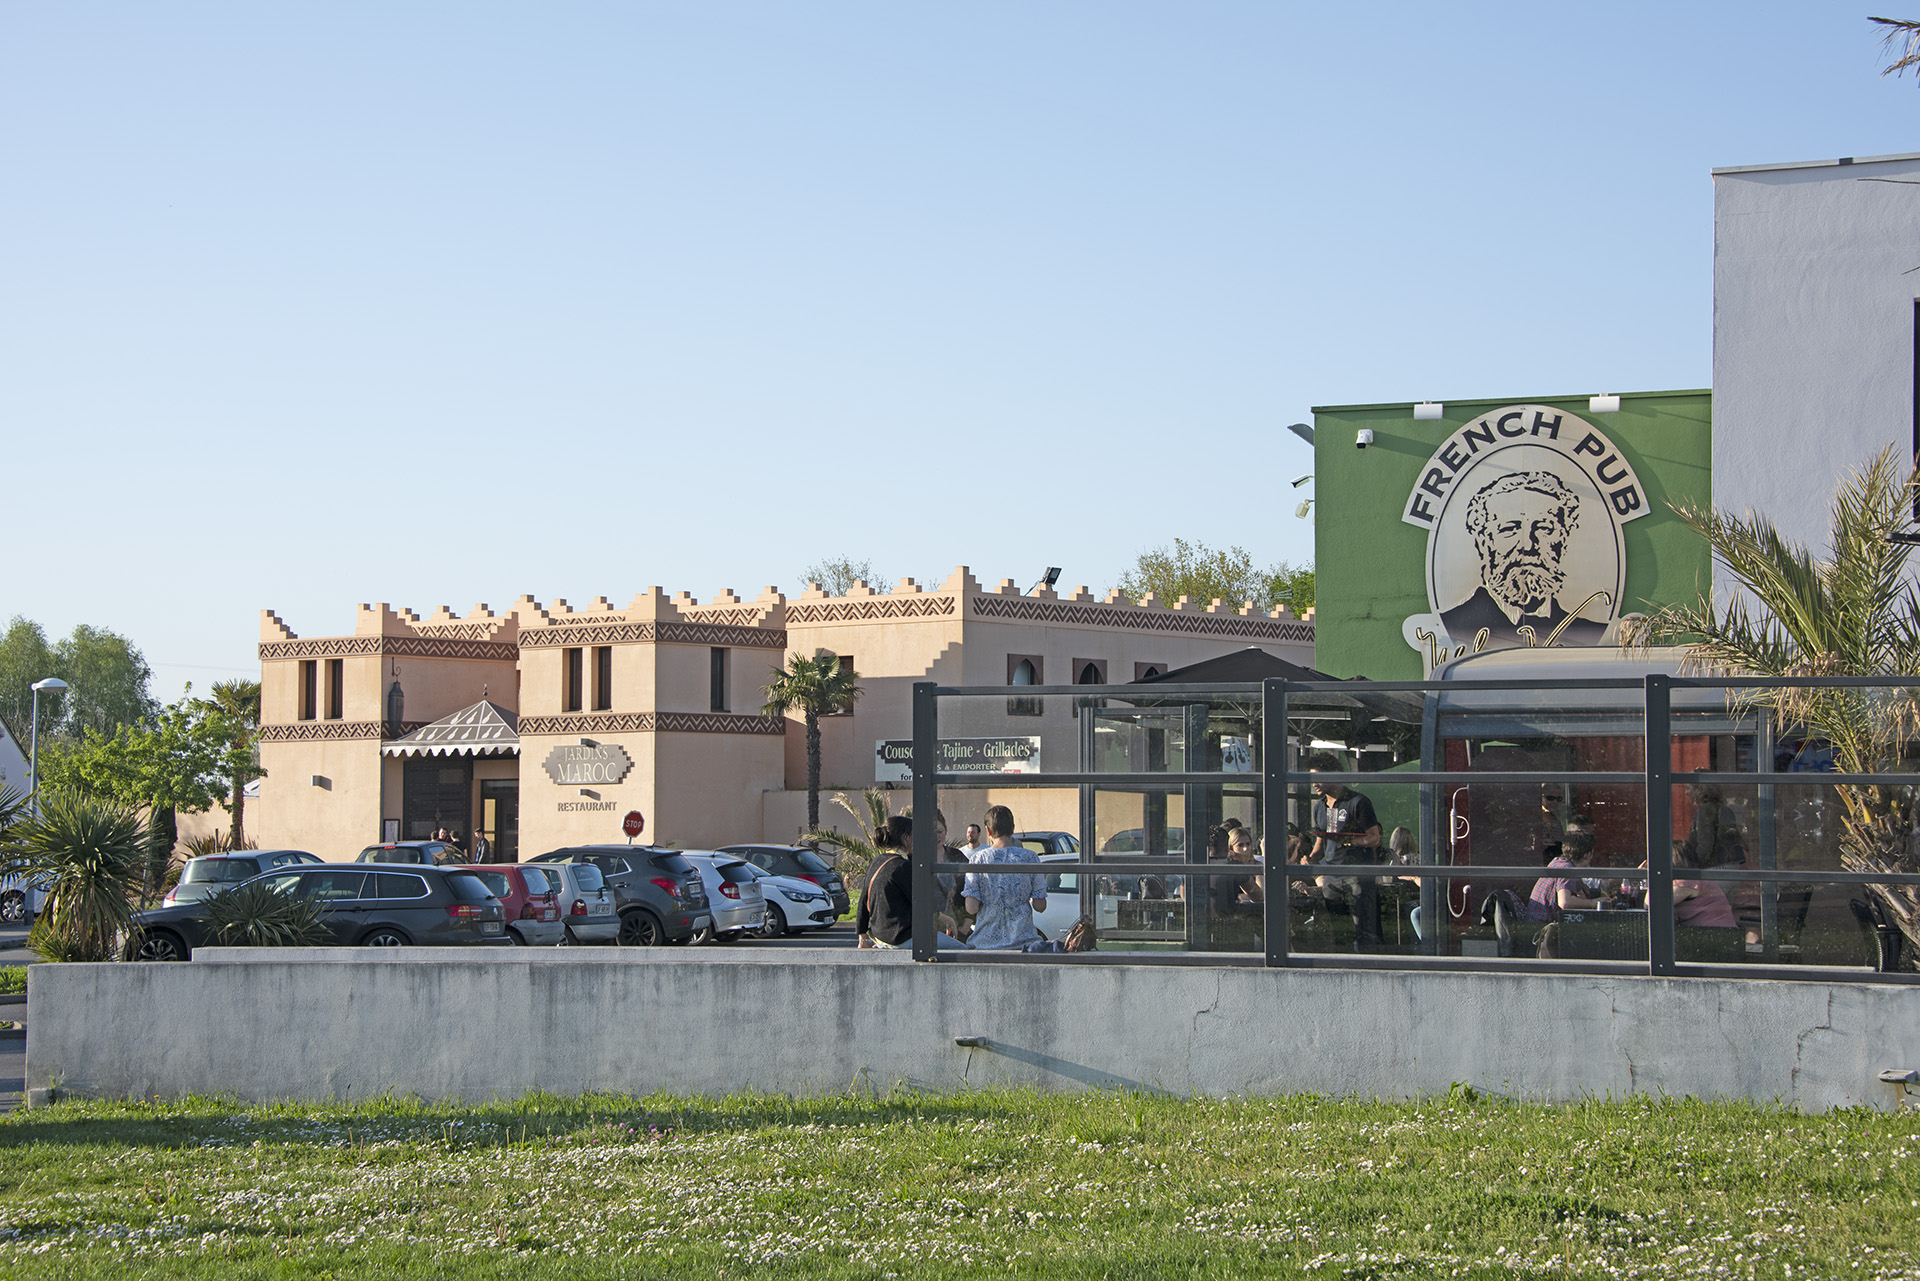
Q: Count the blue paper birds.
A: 0